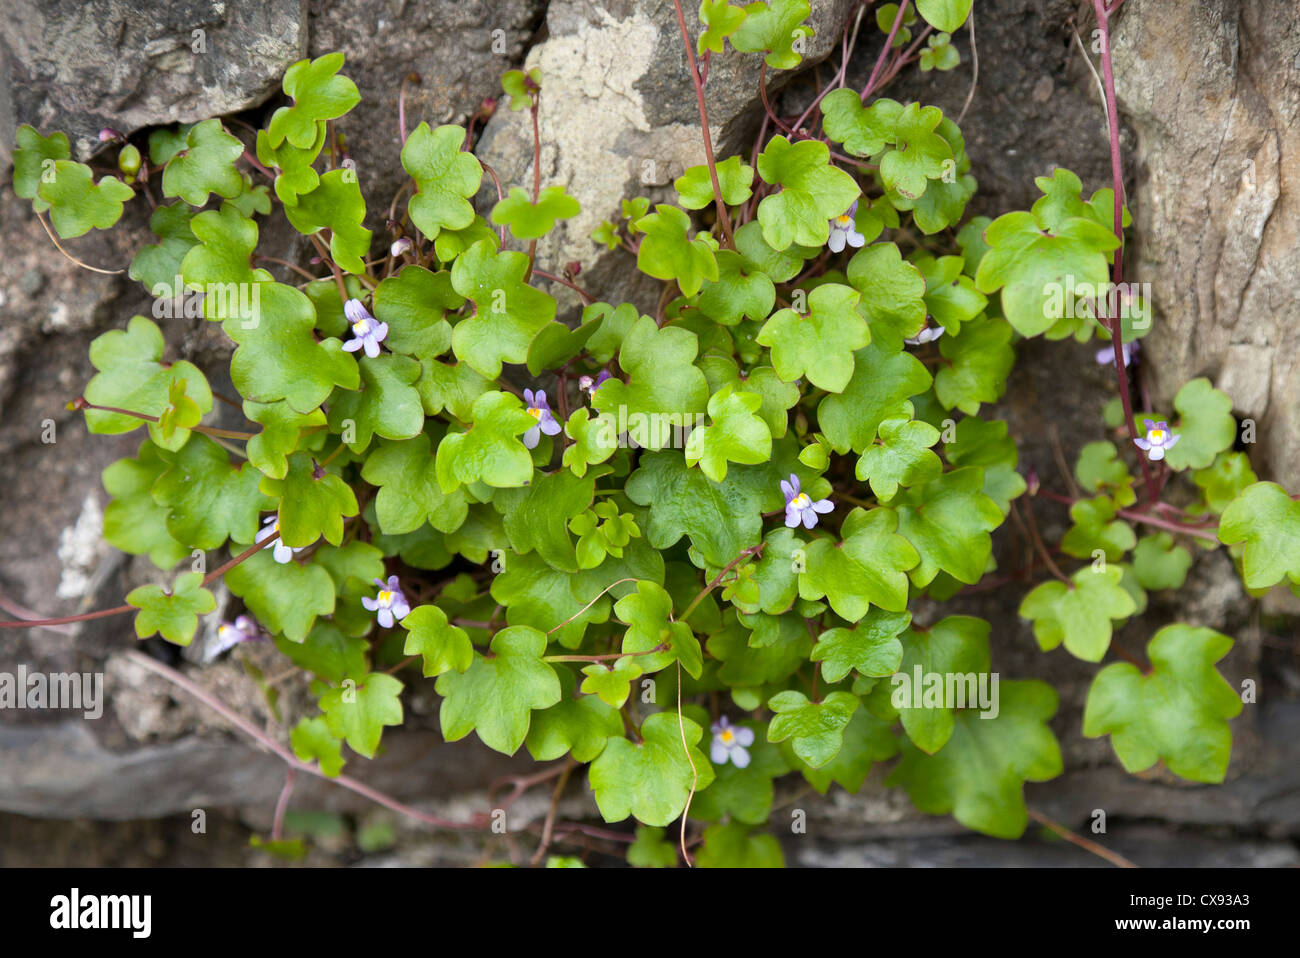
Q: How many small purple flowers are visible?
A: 12